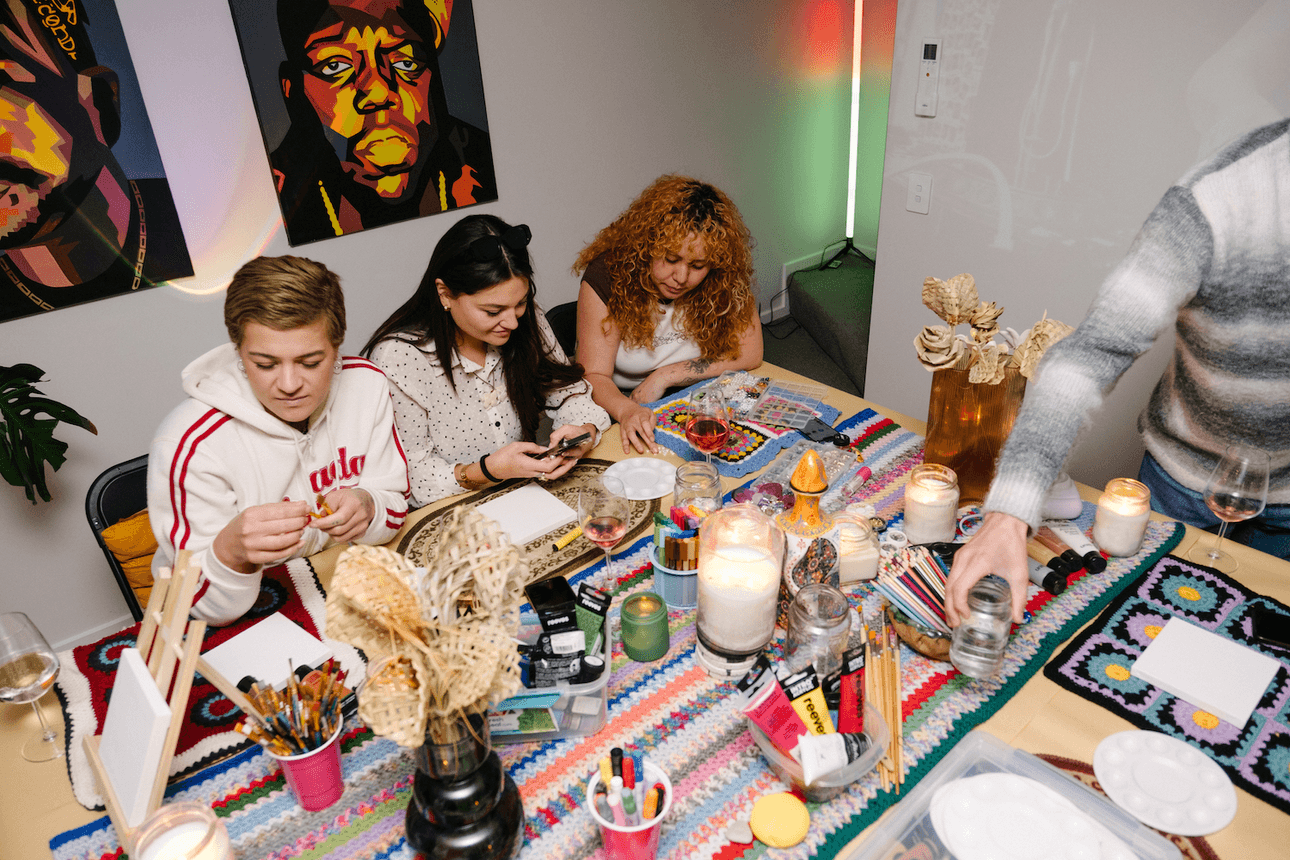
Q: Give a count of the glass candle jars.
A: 6